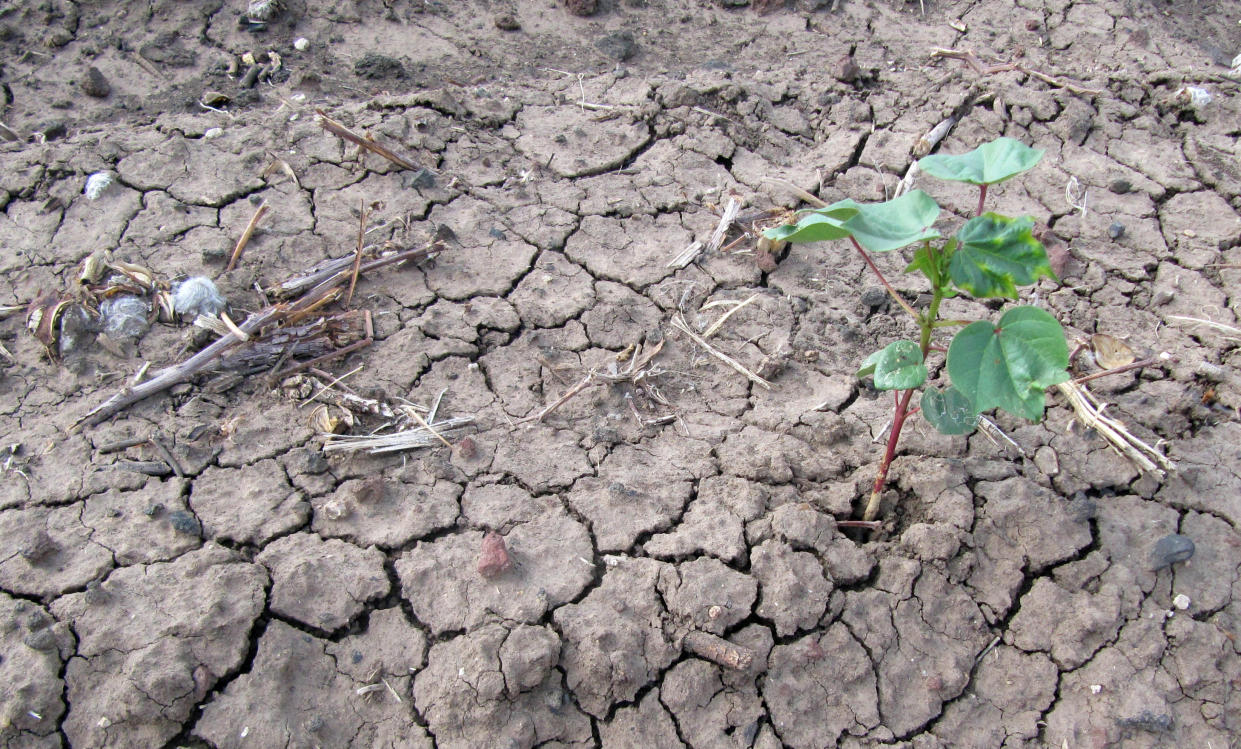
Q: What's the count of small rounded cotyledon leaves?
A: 2